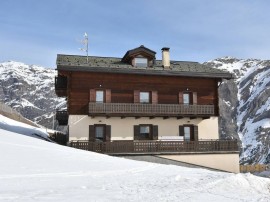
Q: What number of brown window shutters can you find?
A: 12